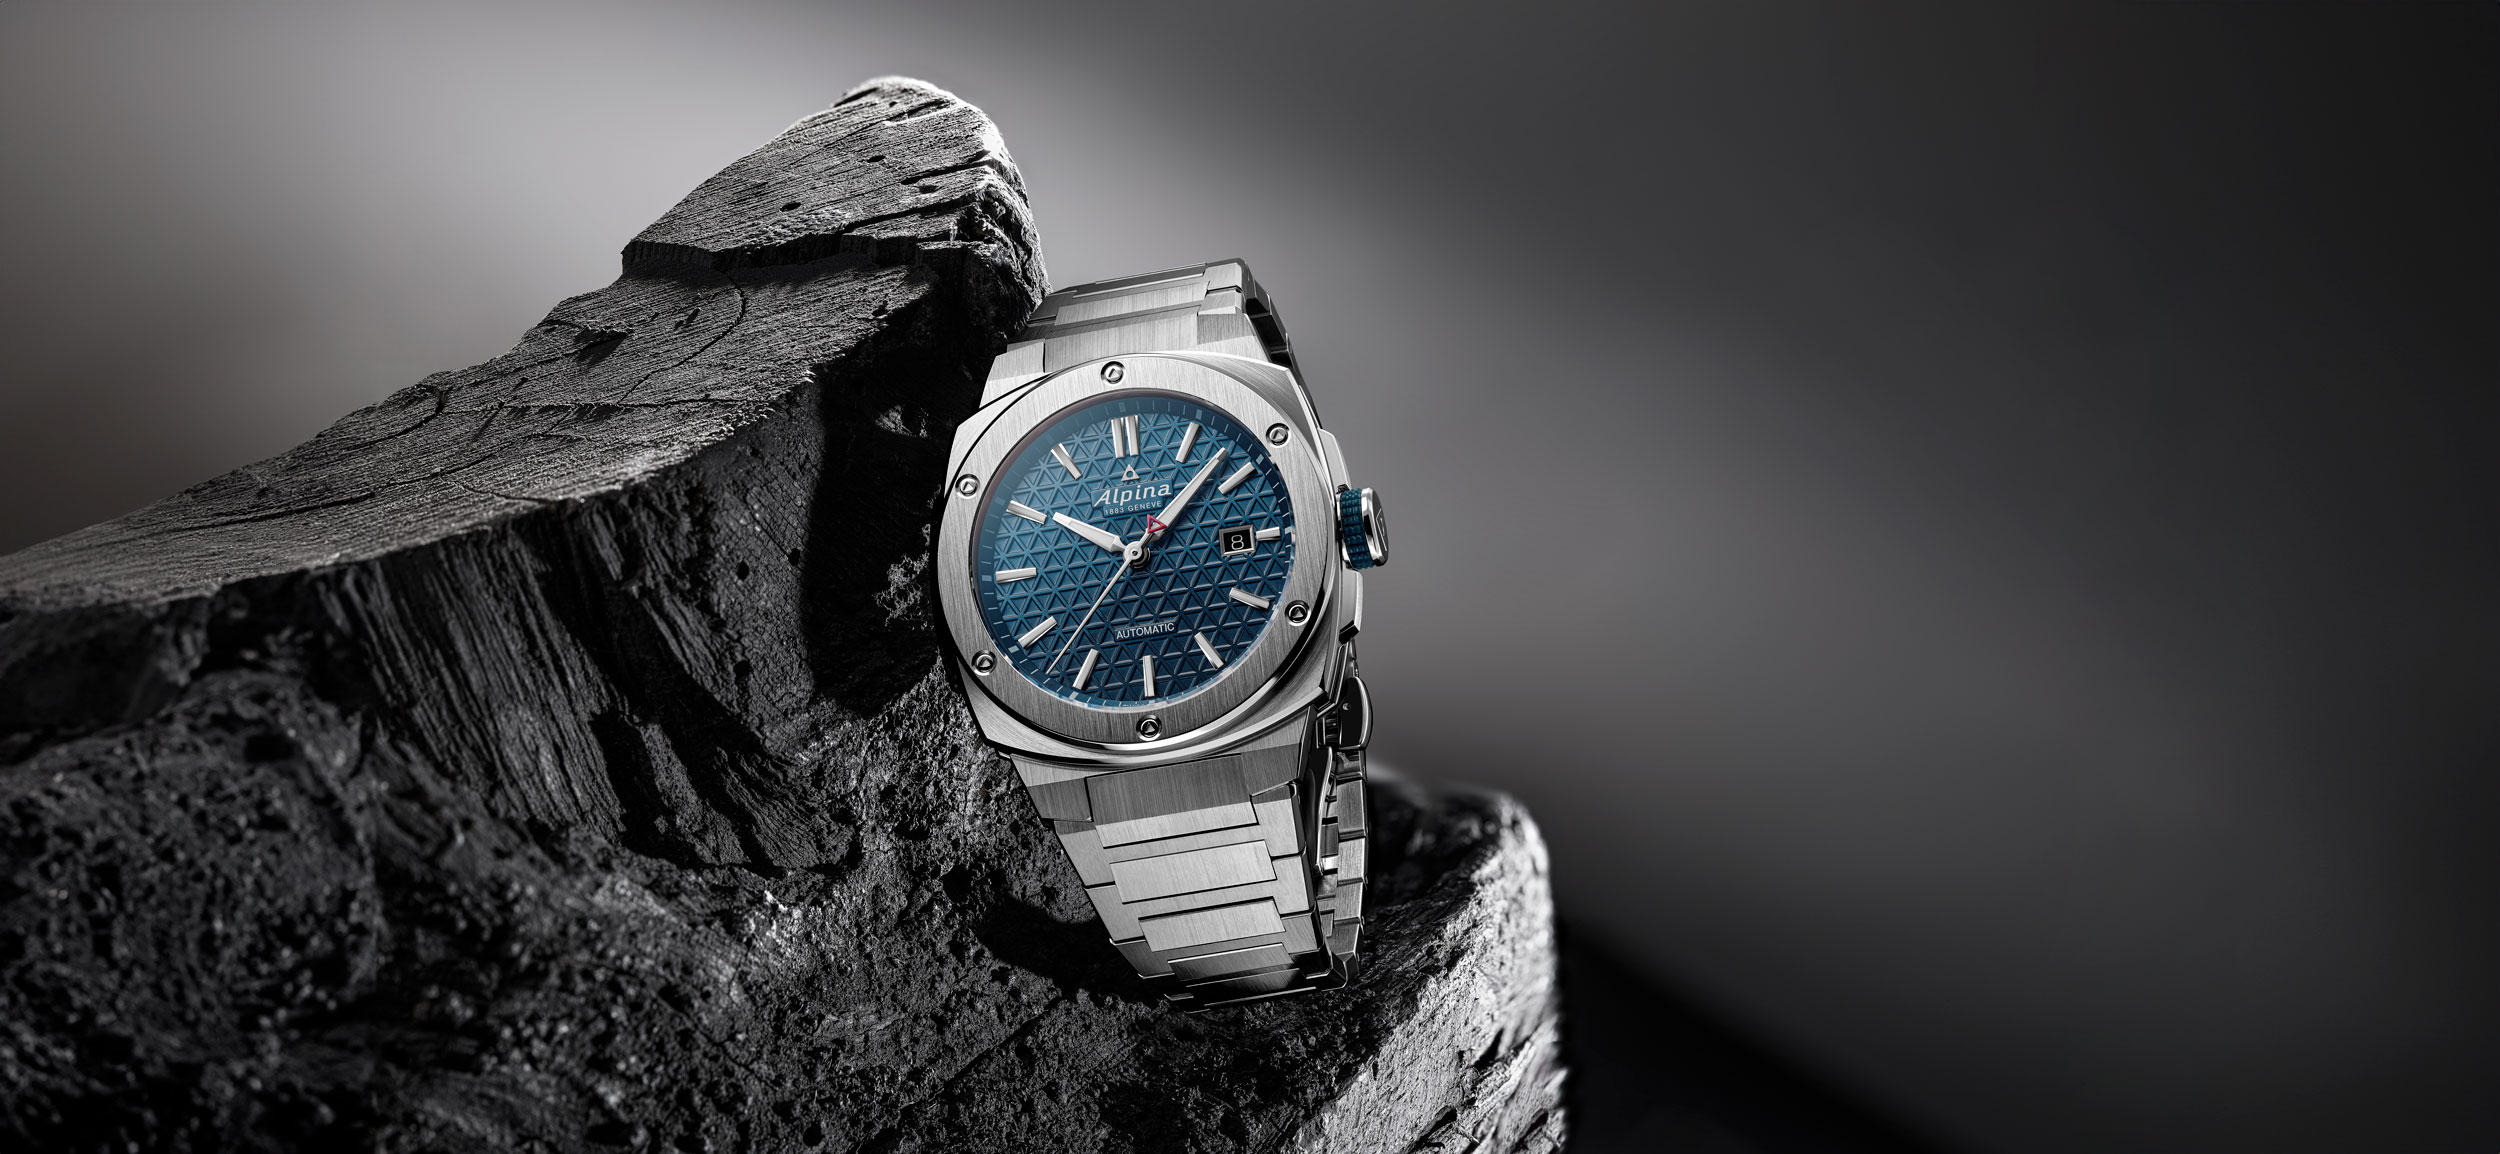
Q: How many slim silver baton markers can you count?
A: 13